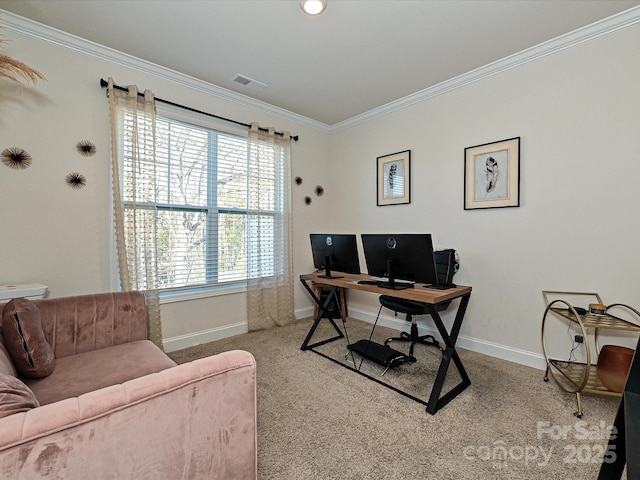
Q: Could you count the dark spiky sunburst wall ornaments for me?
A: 6